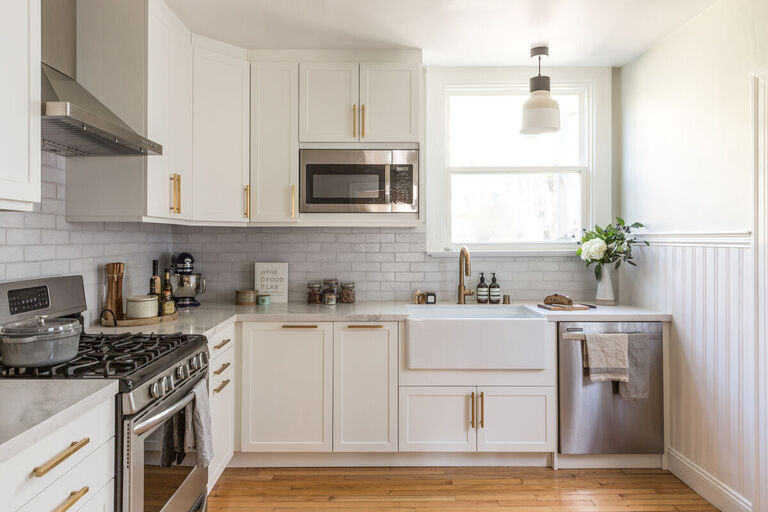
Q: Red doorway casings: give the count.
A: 0